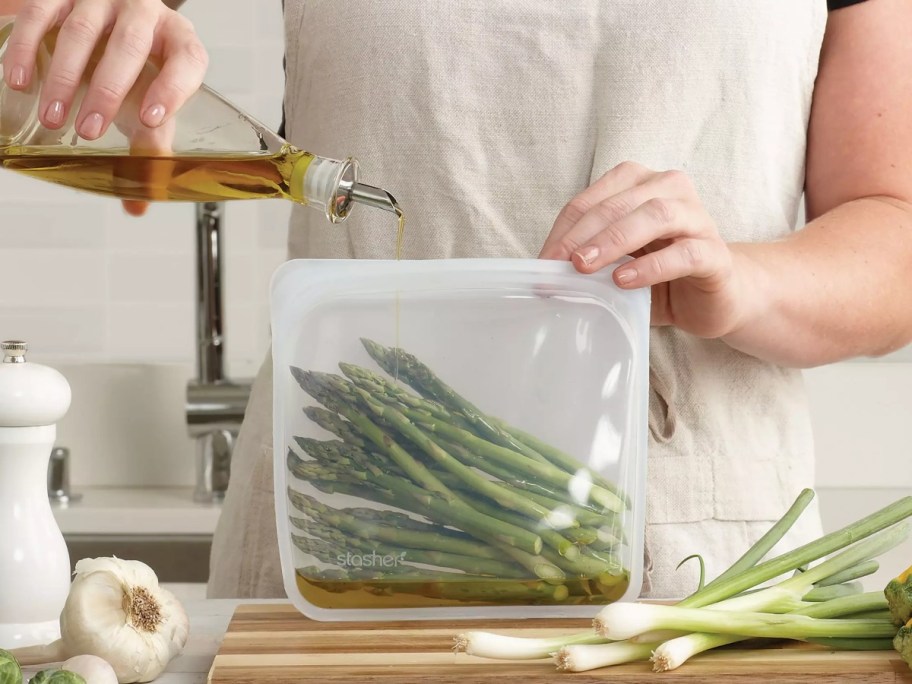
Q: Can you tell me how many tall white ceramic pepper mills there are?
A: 1